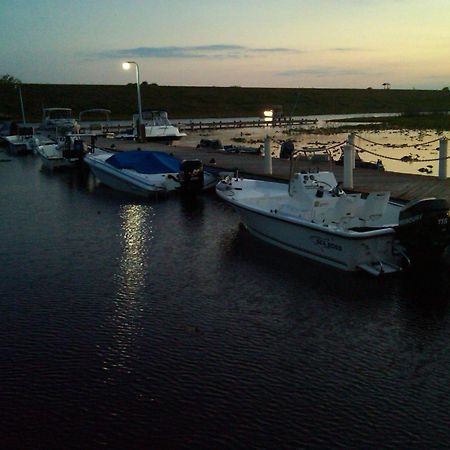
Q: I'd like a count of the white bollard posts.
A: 4